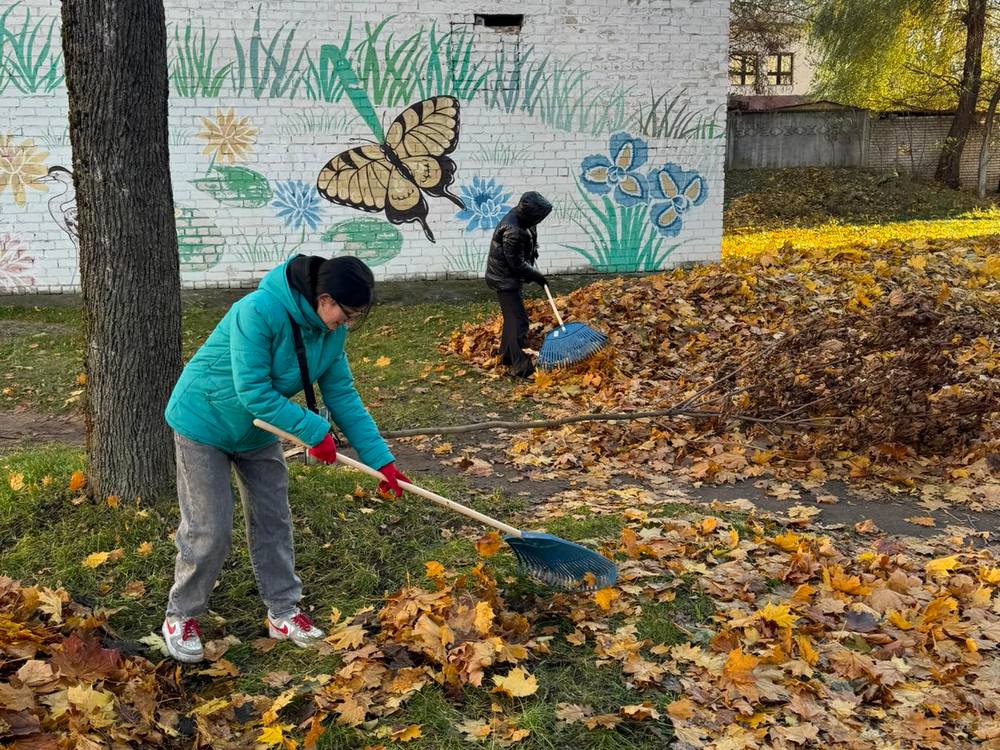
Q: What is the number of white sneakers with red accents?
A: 2